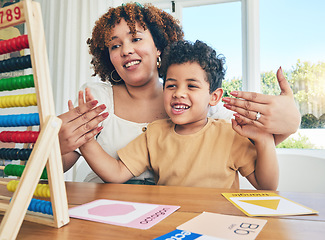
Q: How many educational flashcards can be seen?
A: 4